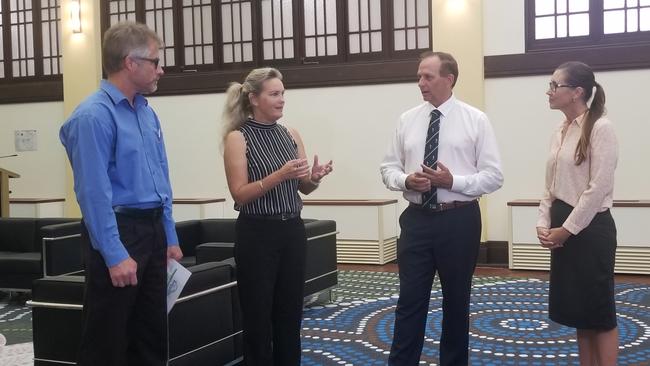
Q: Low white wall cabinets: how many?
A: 4